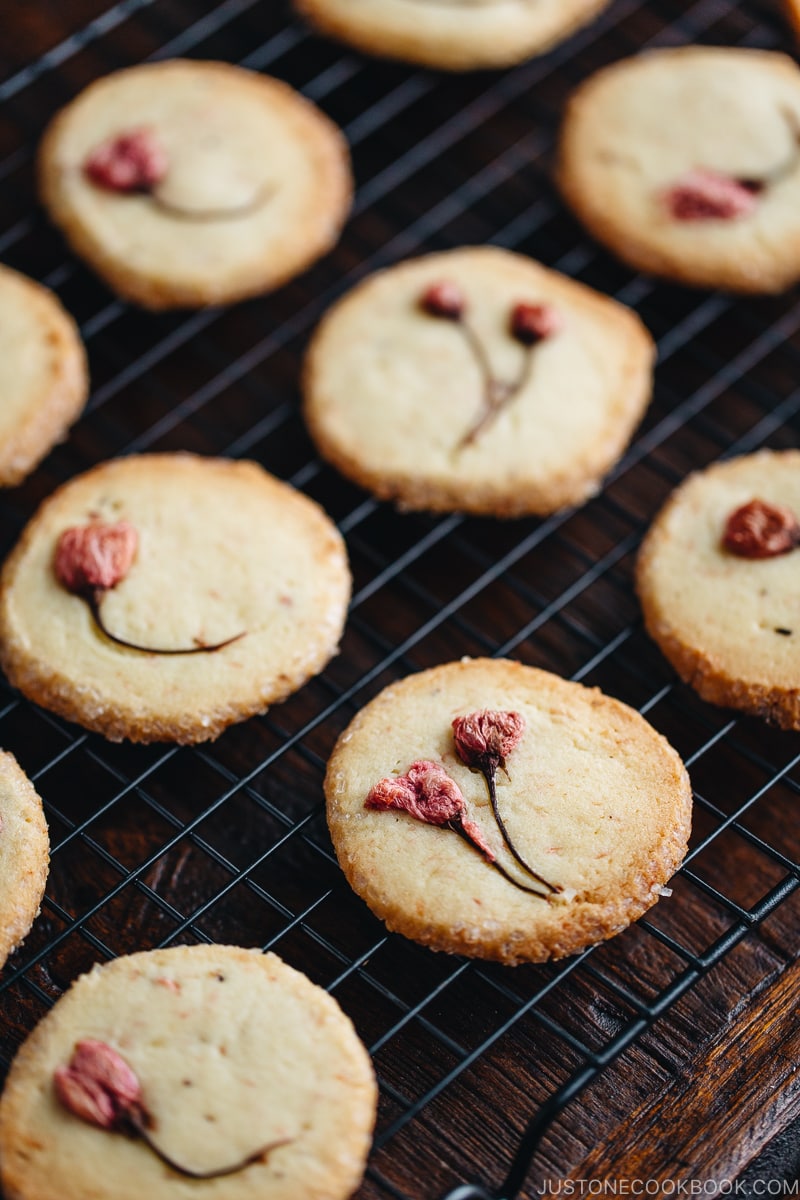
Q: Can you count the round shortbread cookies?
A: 10